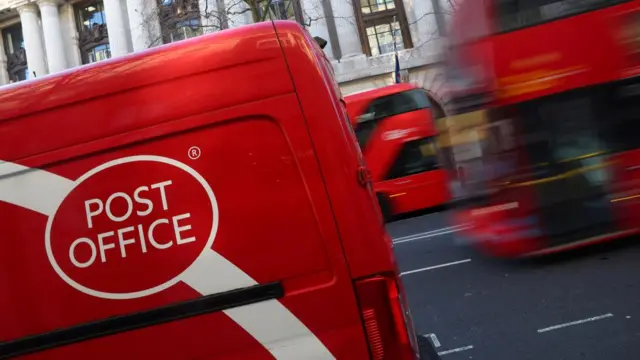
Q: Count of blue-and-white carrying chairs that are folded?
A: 0